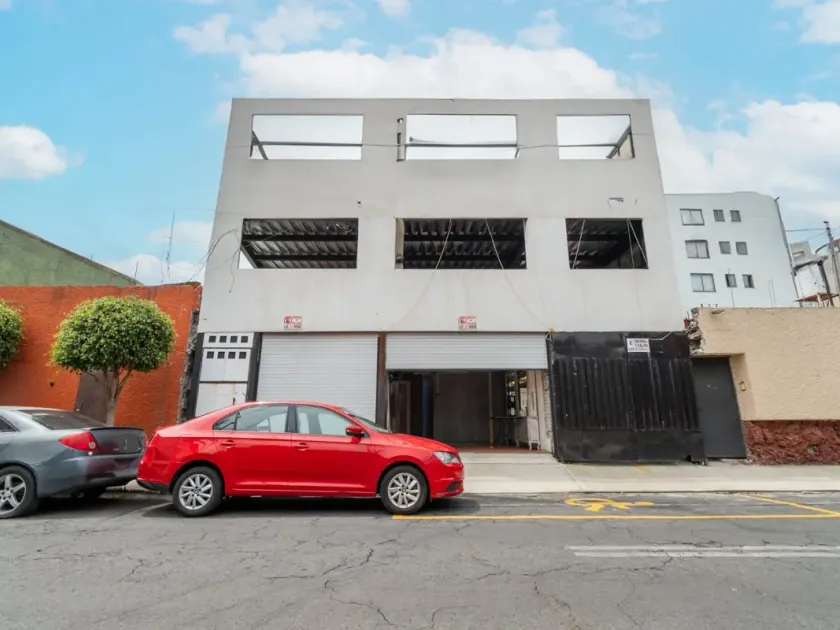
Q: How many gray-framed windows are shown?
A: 9